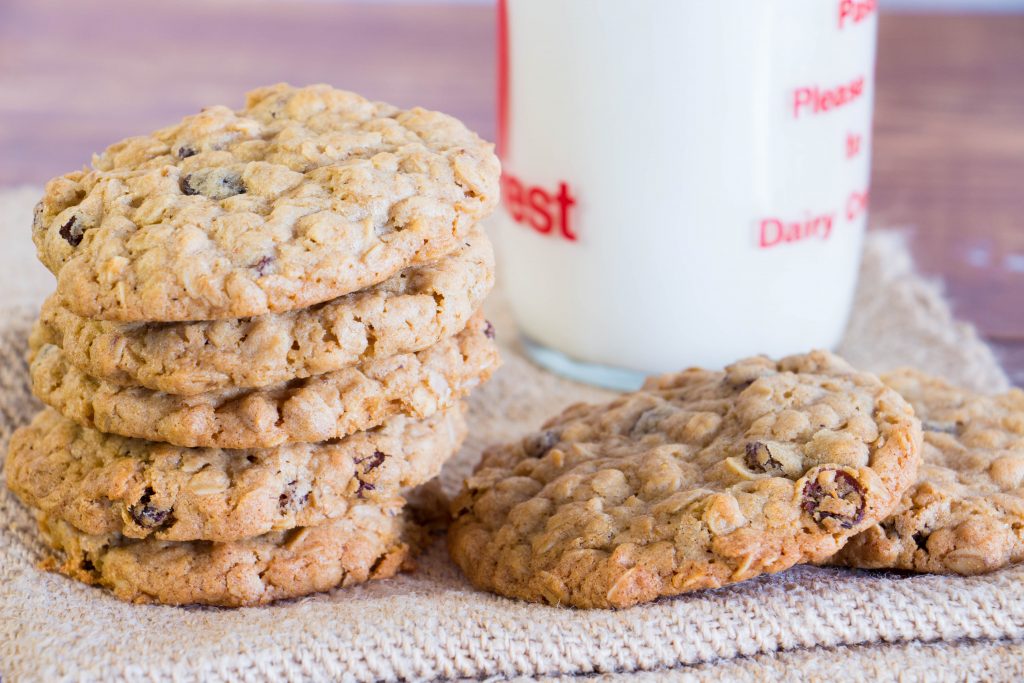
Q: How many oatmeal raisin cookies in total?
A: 7